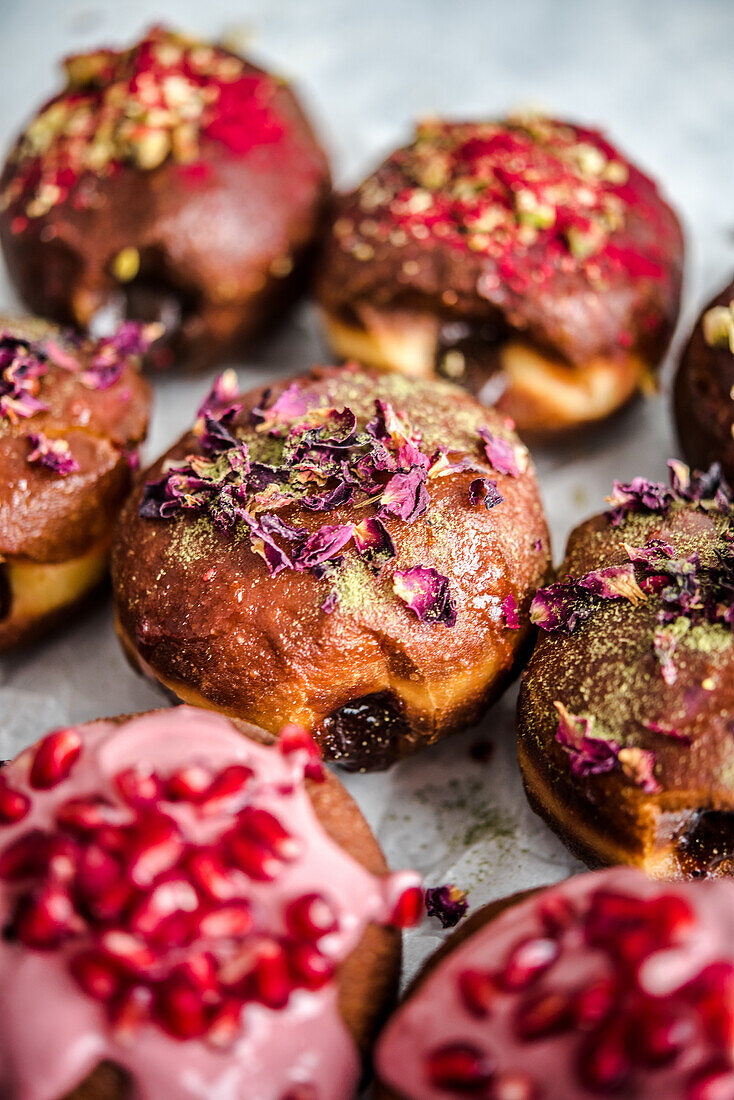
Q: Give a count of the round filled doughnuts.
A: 8